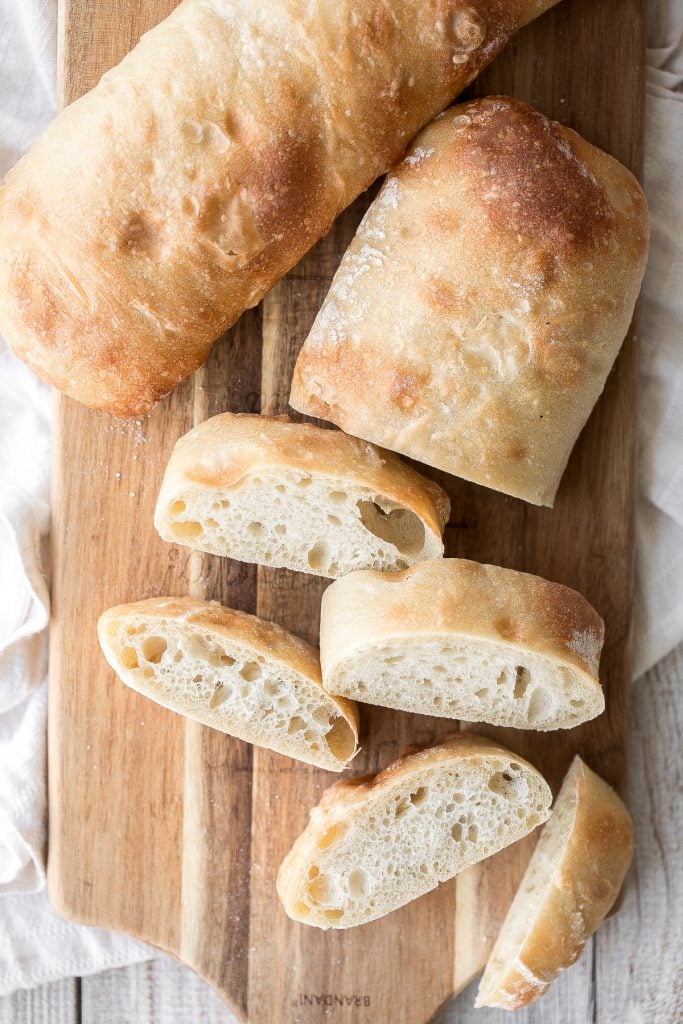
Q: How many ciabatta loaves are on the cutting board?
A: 2